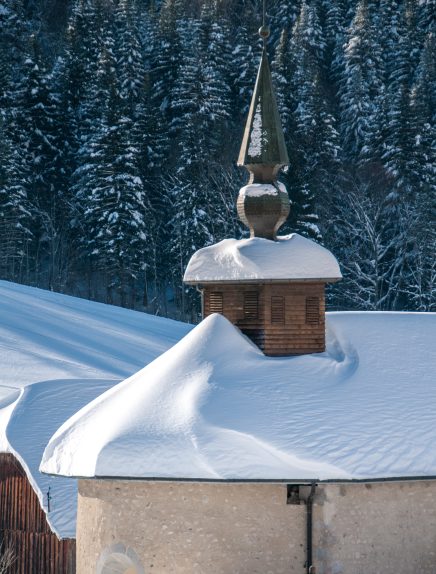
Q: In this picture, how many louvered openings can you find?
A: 4